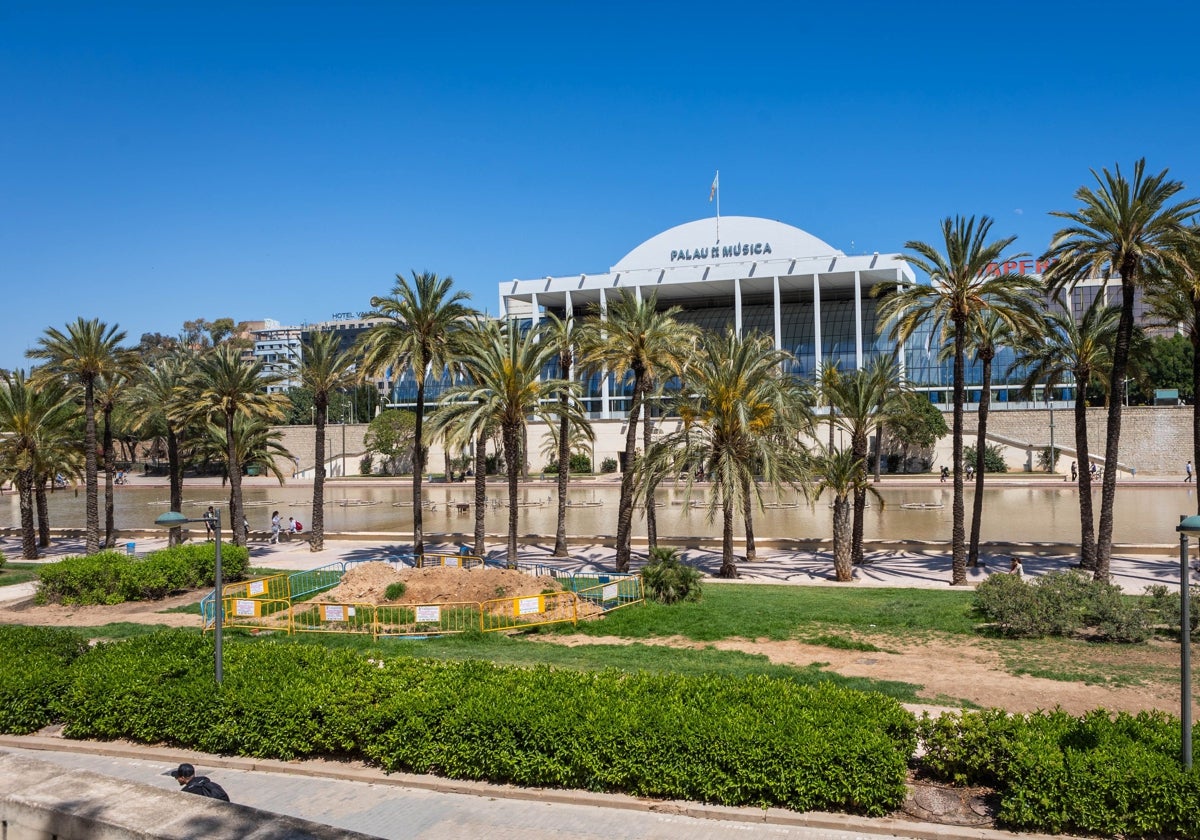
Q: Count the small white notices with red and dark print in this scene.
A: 7